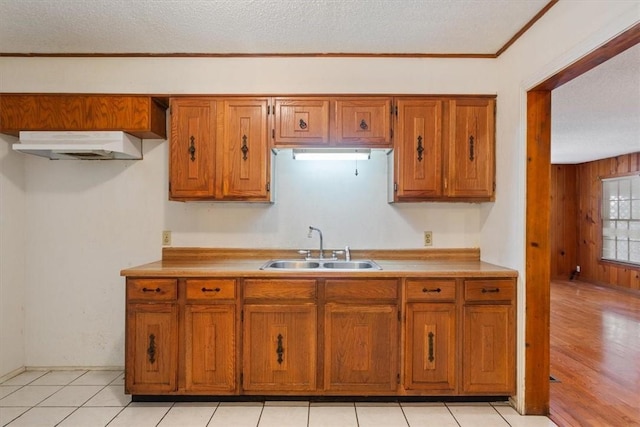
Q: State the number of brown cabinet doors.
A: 12